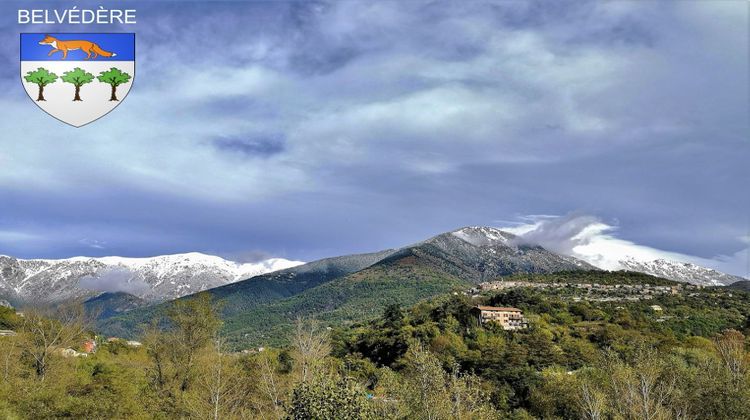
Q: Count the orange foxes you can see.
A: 1